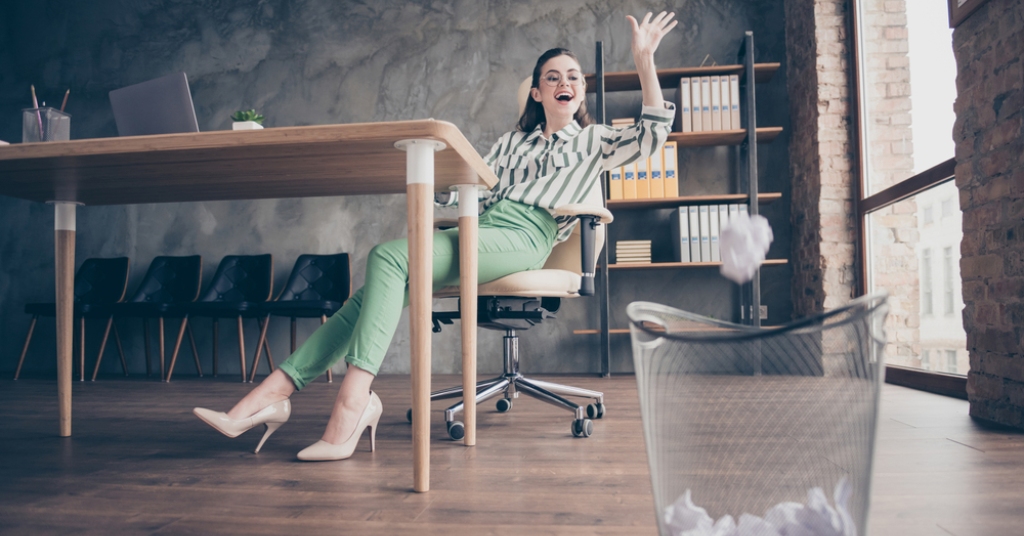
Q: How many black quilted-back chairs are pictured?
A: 4